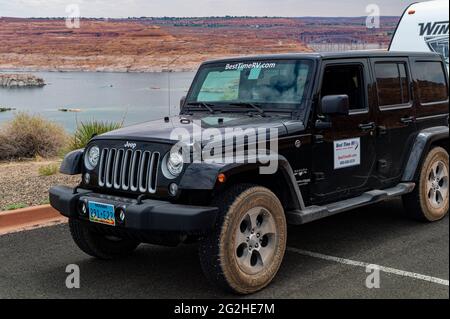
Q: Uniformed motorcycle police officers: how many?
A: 0